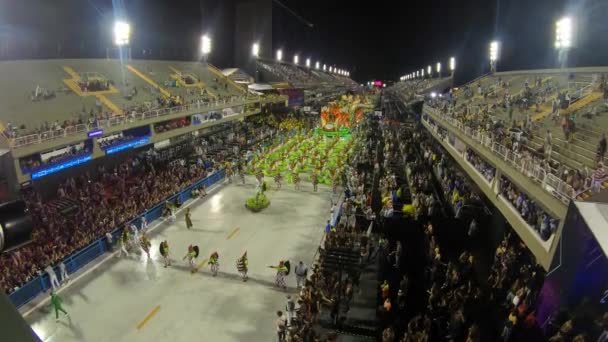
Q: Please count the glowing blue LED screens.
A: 2